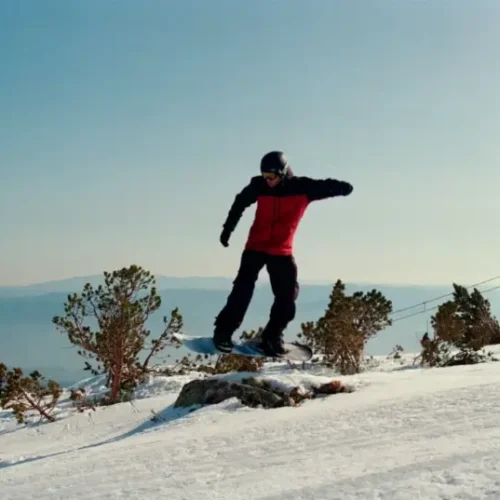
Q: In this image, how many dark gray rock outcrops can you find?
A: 1